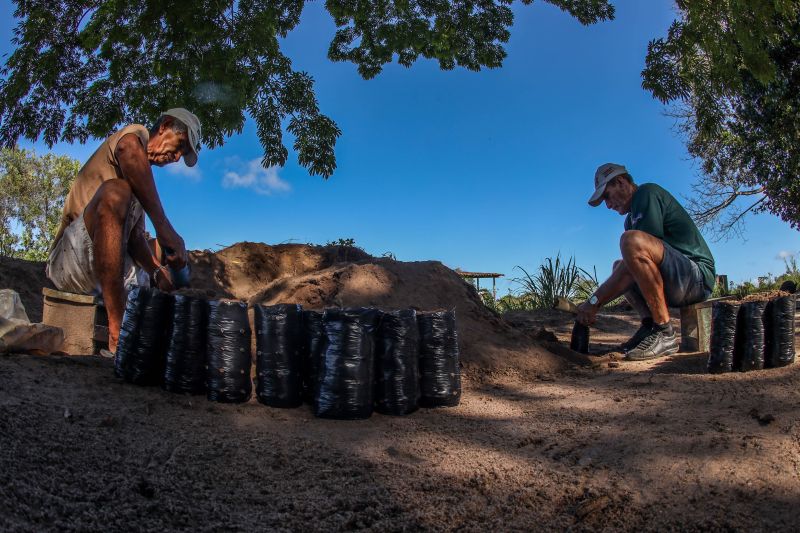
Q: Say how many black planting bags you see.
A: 12